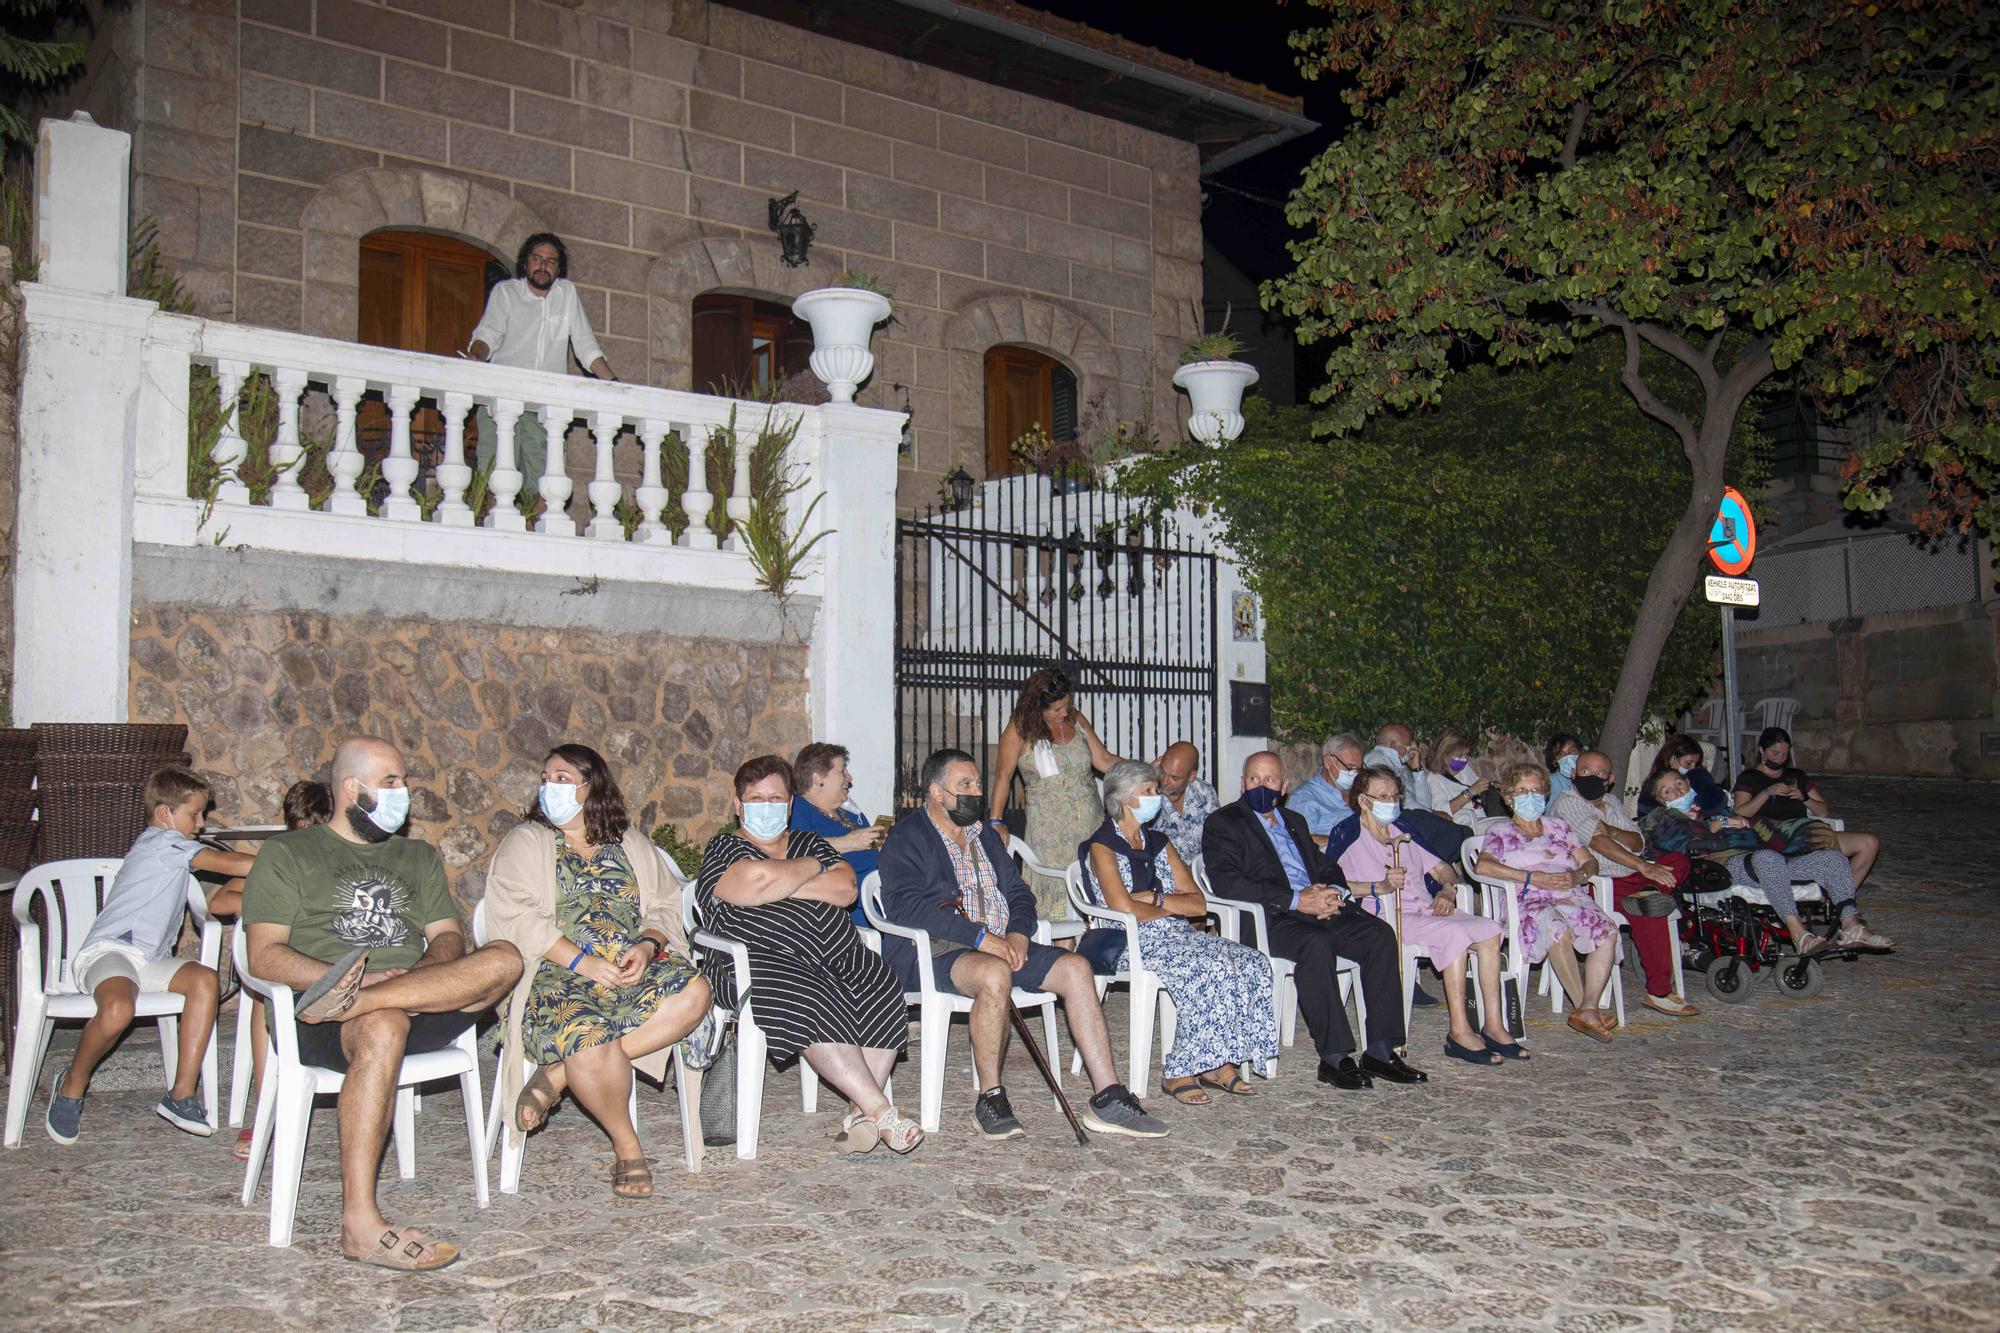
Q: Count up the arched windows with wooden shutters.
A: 3